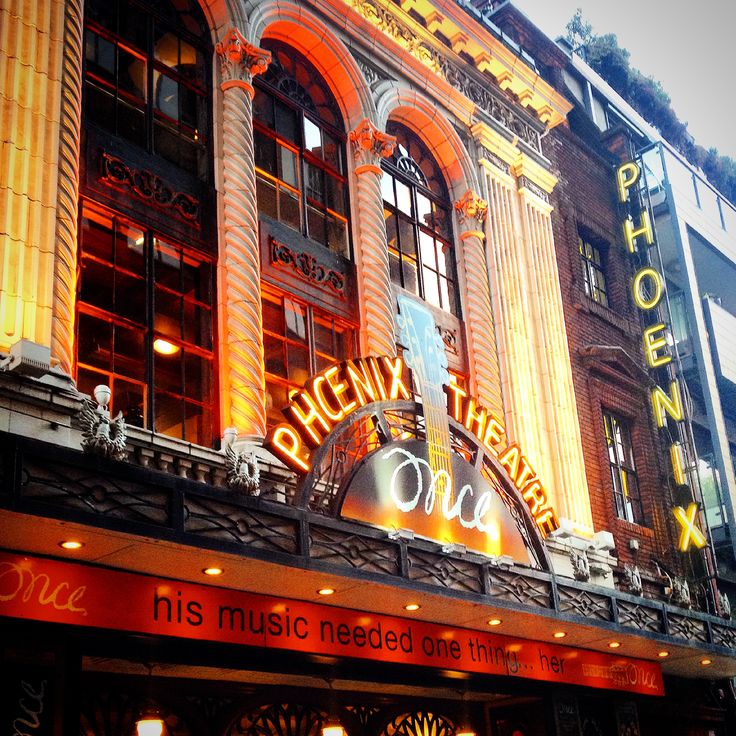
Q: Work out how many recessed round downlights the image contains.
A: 9